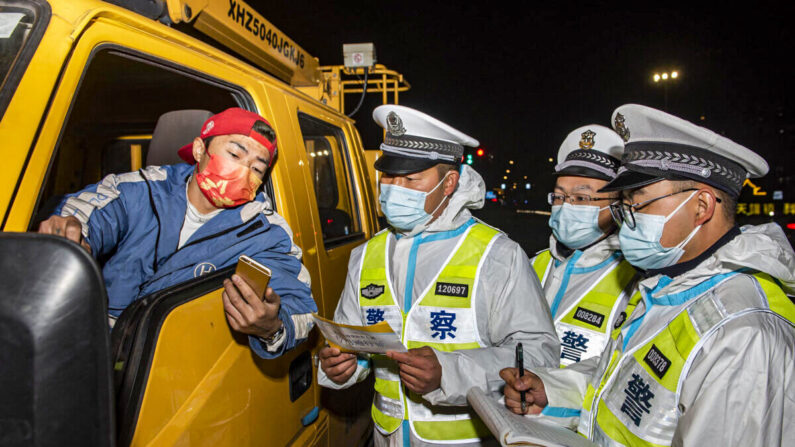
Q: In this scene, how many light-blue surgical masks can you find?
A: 3